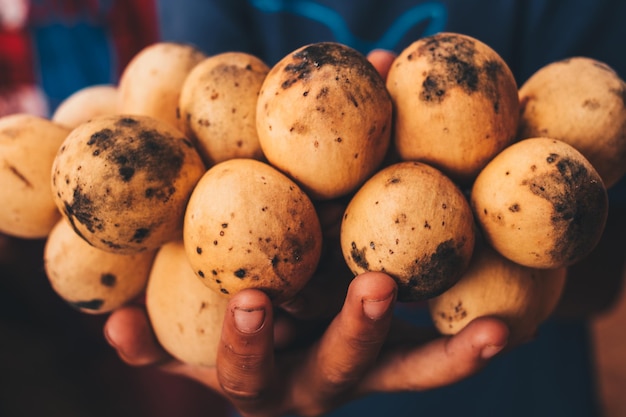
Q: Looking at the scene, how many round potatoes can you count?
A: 14